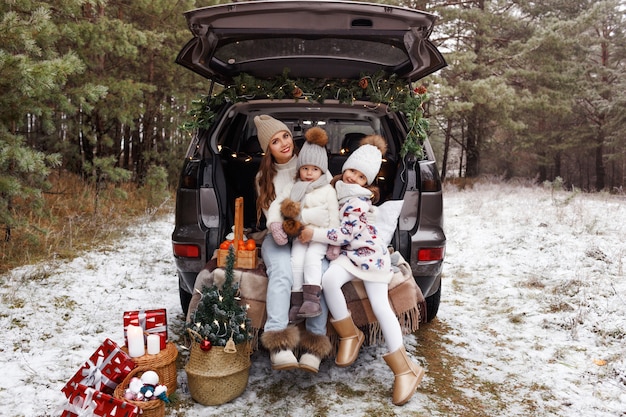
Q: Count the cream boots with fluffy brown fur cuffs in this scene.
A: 2